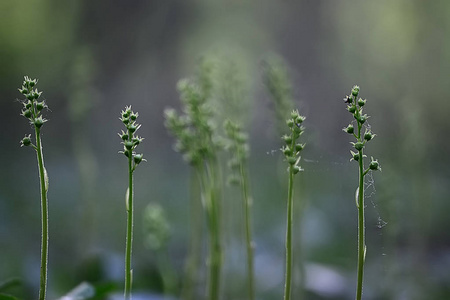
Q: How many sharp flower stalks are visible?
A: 4